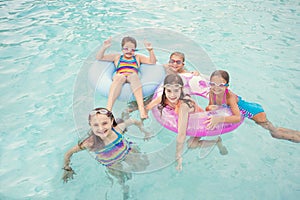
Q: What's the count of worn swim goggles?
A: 5